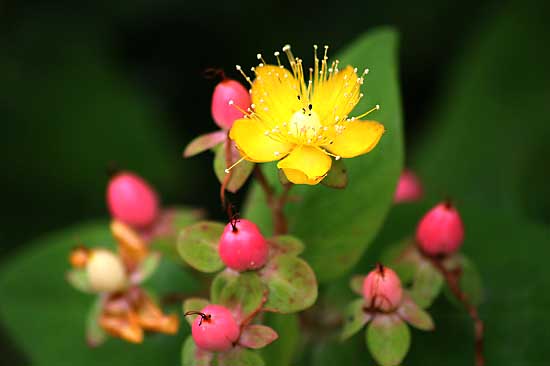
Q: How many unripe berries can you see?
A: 1